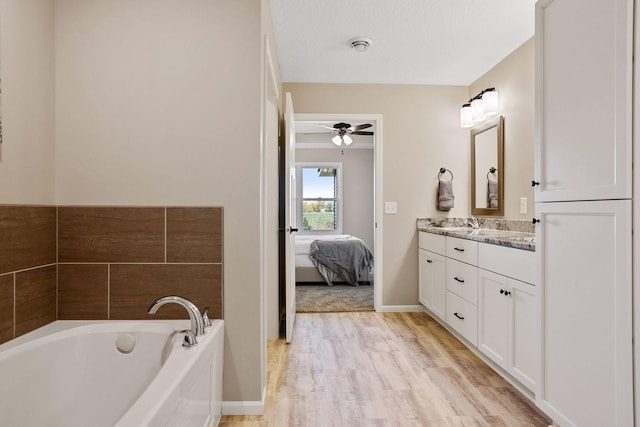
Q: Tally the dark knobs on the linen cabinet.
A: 2